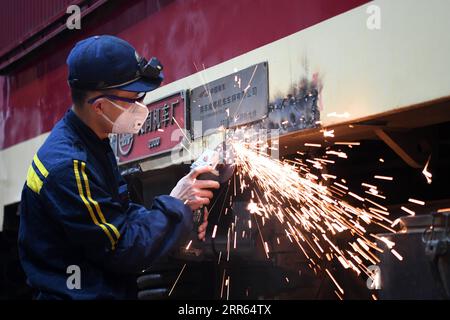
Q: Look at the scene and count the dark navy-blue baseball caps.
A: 1